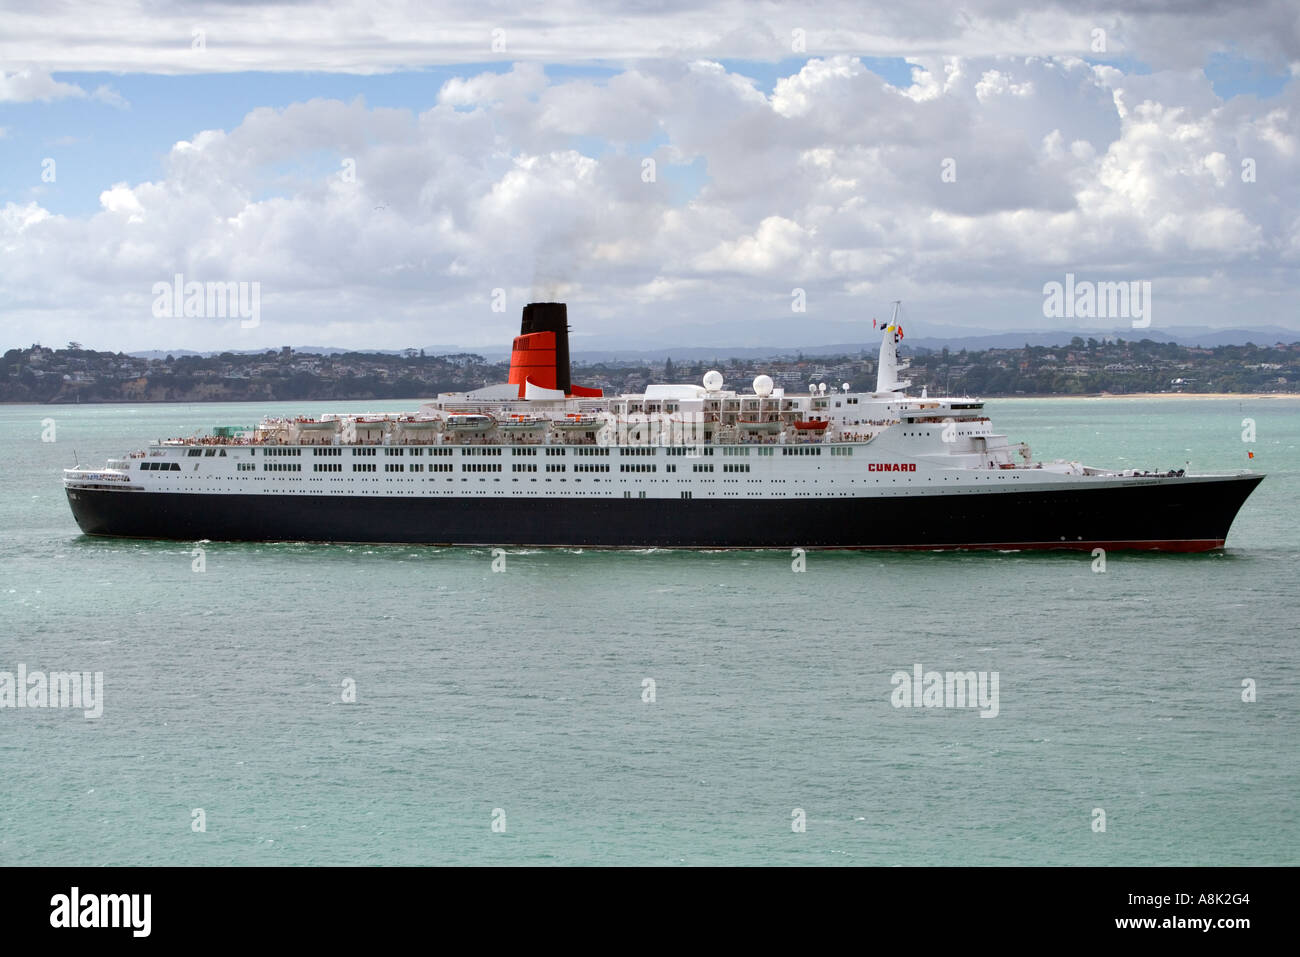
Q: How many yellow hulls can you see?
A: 0